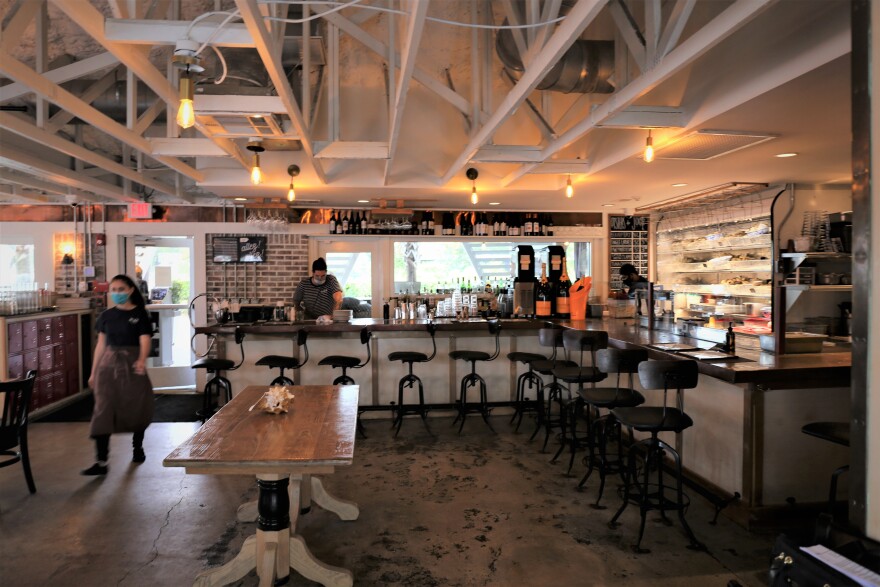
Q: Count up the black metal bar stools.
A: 11